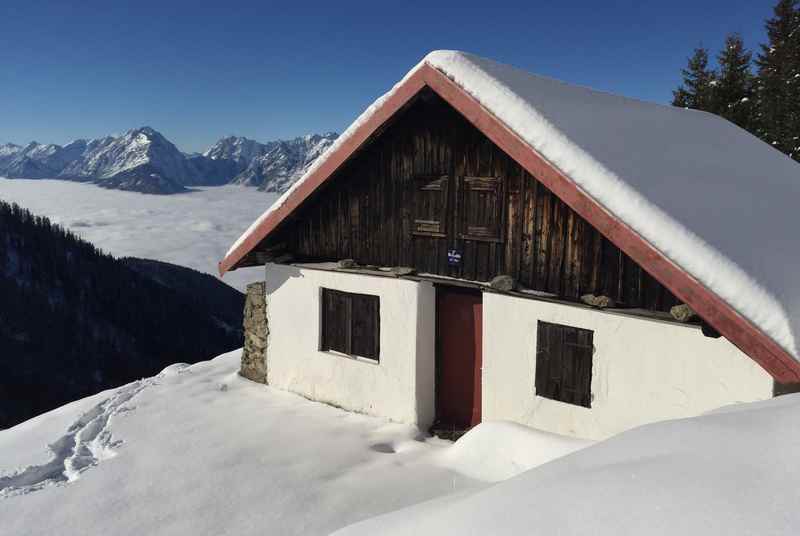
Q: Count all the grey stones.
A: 5